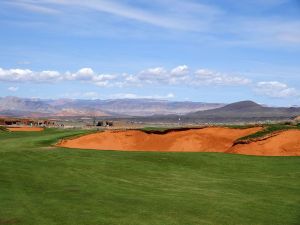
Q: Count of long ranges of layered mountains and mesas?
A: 1